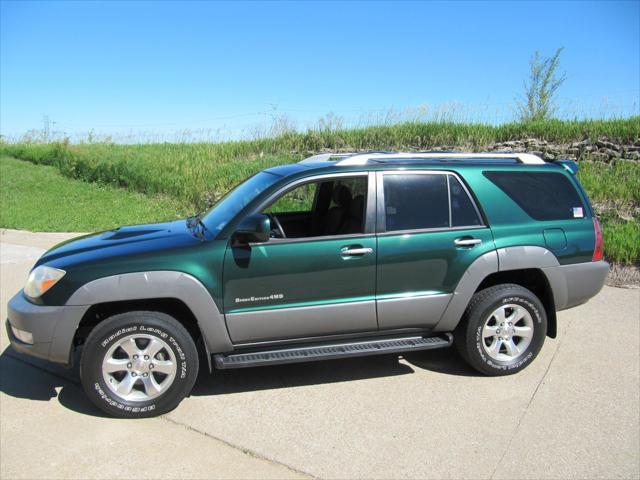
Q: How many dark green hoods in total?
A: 1